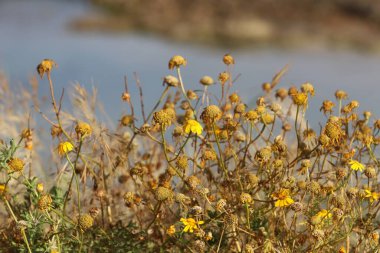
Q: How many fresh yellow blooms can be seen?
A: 7